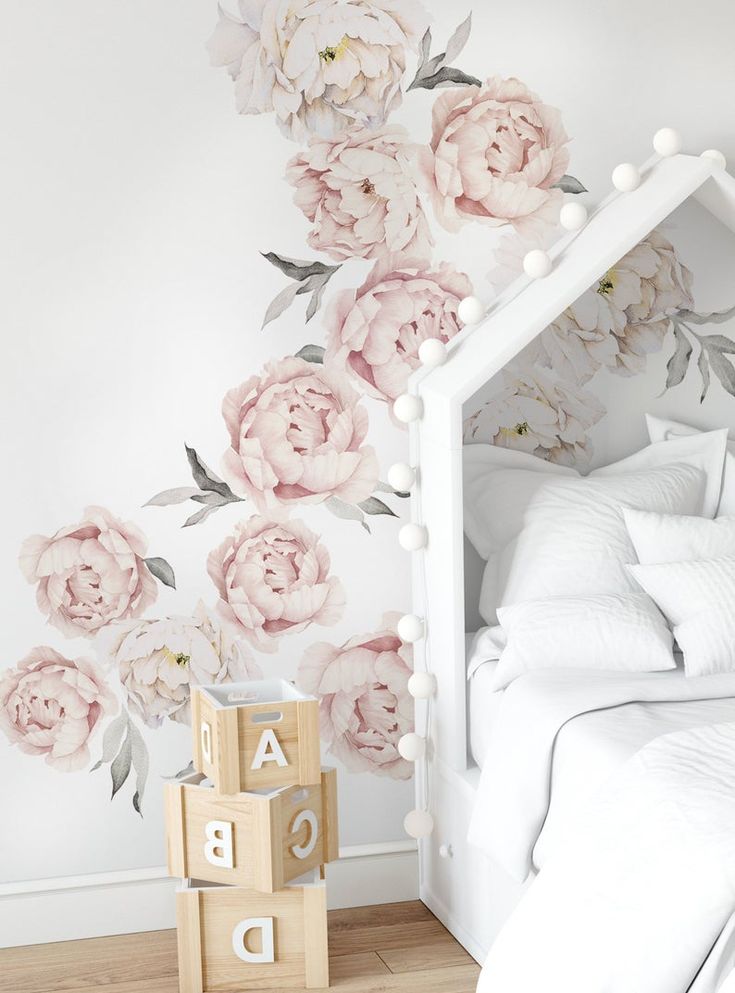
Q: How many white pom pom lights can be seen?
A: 14